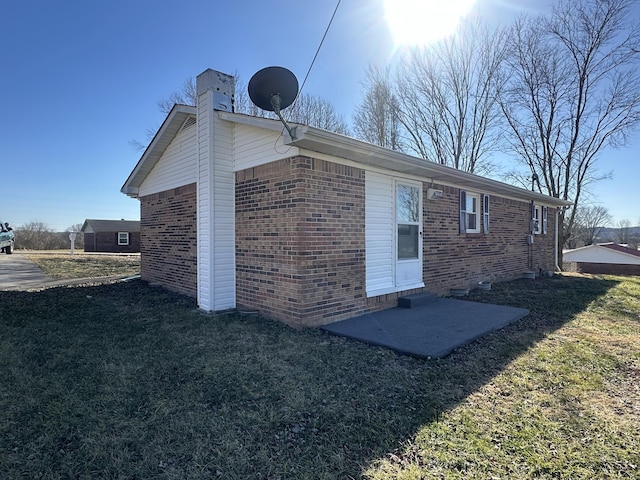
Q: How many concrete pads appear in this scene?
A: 1